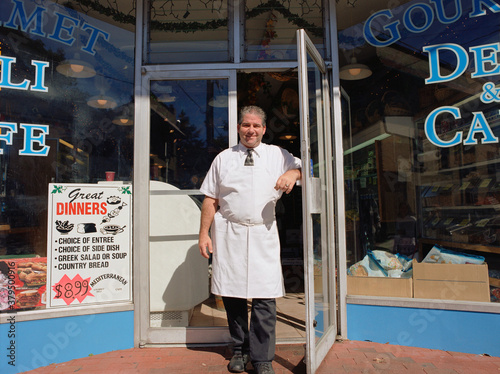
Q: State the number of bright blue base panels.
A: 2